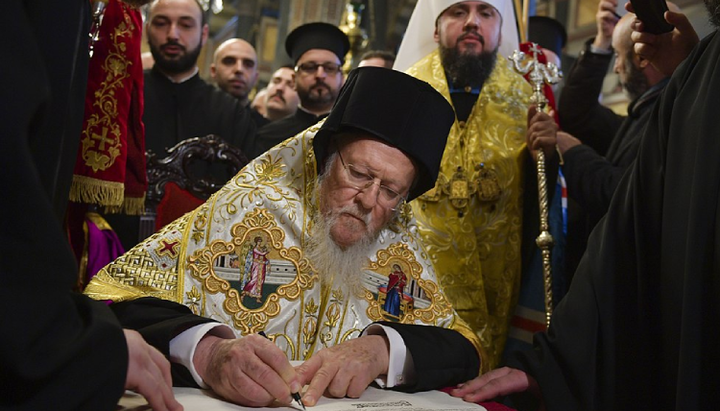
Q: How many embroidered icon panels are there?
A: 2